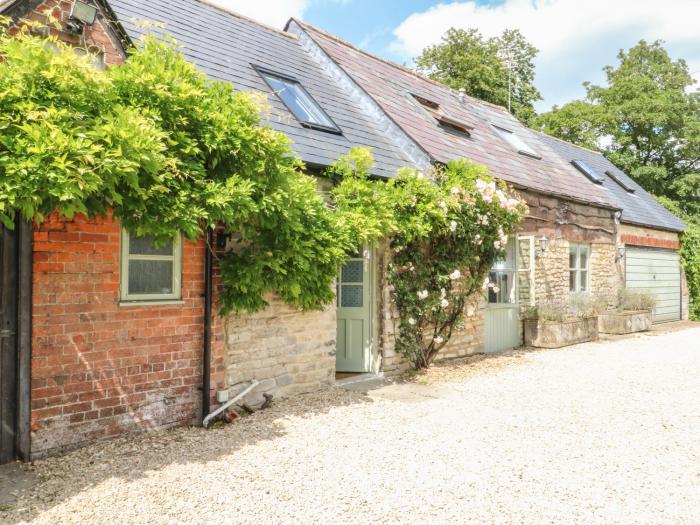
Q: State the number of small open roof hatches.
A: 2